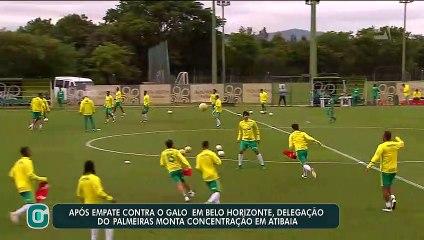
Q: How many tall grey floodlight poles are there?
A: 4